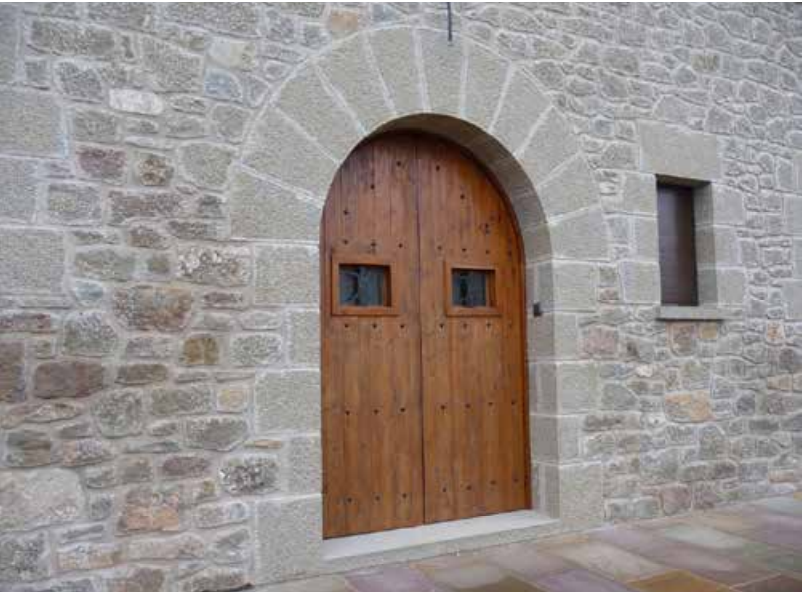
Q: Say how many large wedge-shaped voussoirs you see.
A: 11